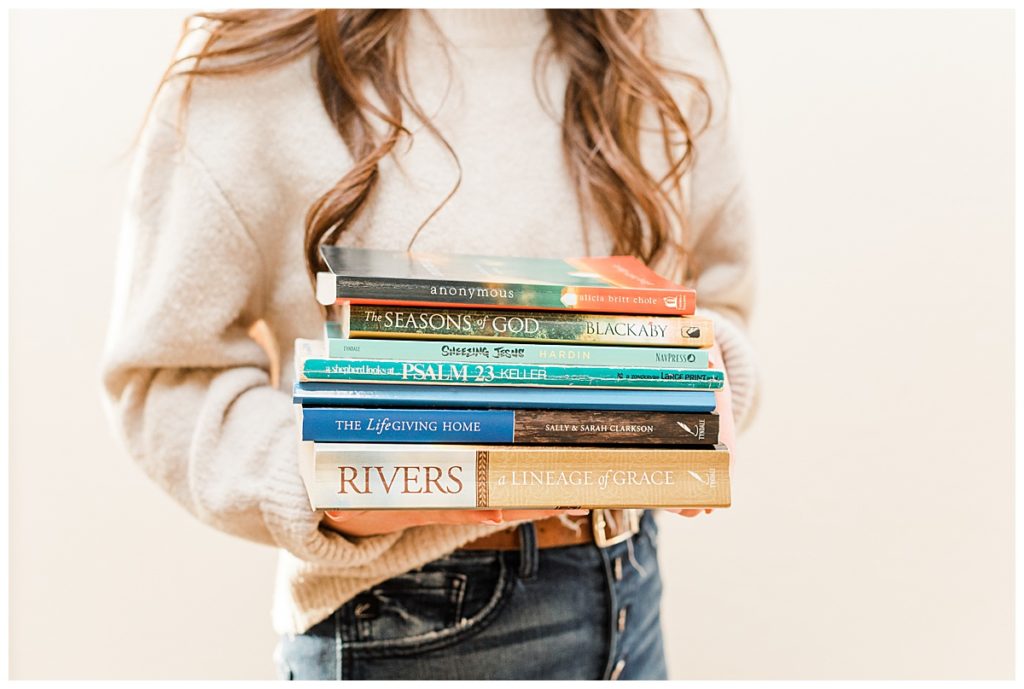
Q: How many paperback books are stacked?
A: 7